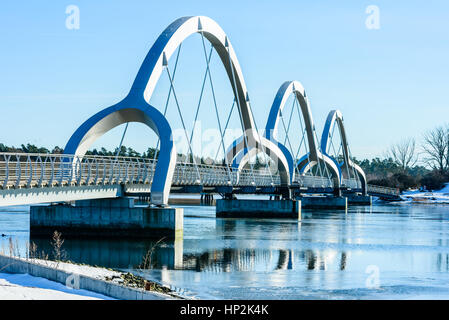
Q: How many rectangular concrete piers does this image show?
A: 4